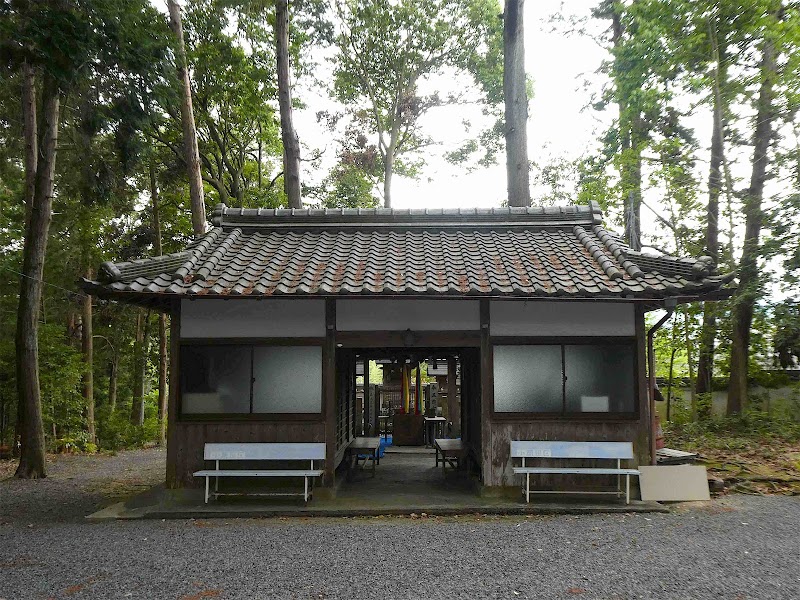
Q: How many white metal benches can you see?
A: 2